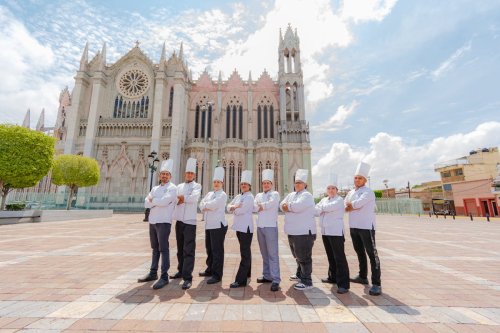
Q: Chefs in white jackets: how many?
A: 8